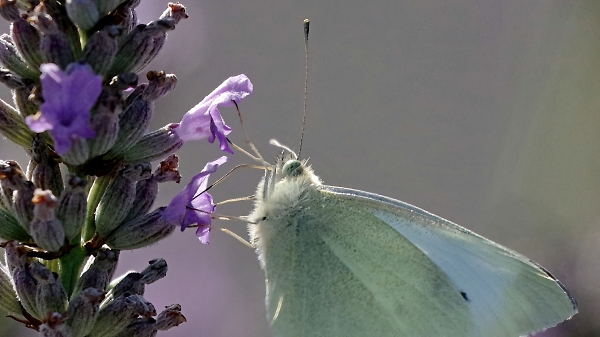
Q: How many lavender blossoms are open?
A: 3